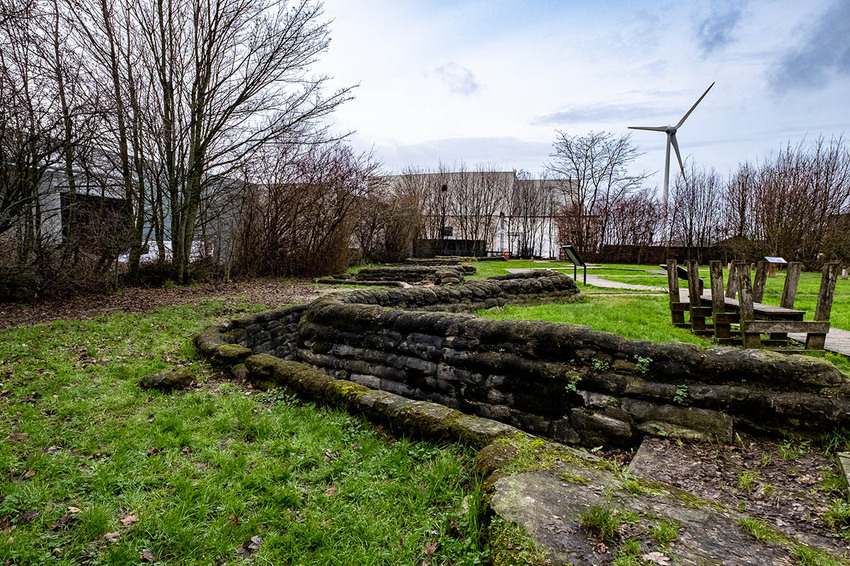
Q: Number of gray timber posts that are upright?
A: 8